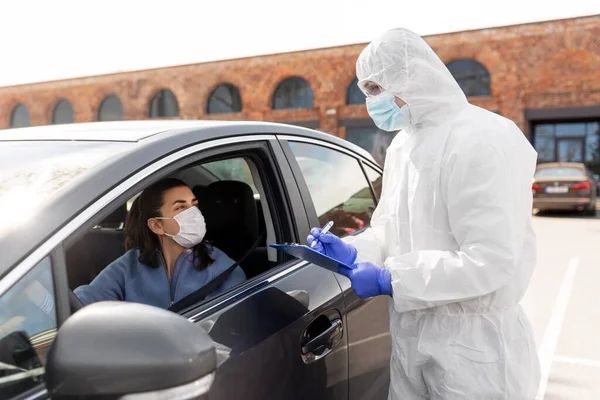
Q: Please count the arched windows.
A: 8